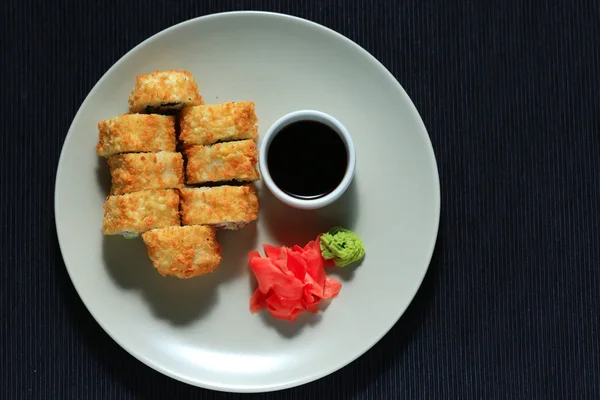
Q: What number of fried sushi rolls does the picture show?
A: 8